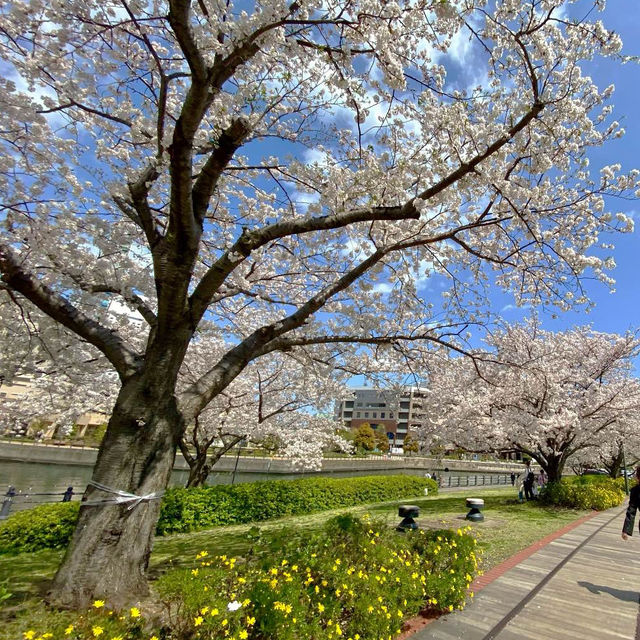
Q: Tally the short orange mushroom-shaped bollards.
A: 0